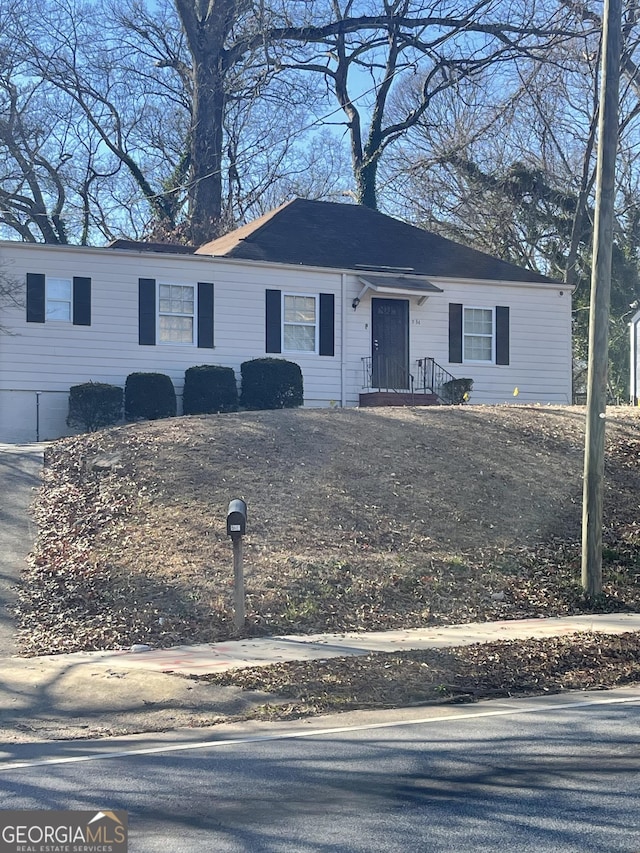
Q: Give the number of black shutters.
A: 8